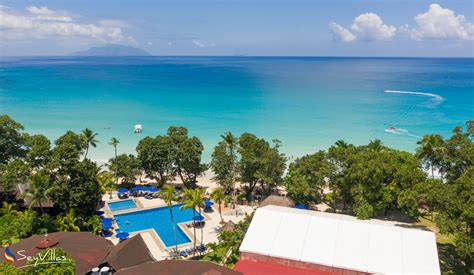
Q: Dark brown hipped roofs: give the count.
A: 3